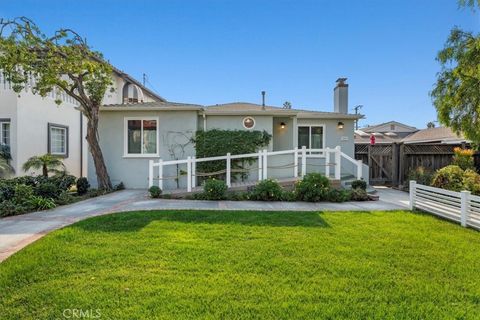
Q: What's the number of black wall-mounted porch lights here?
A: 2